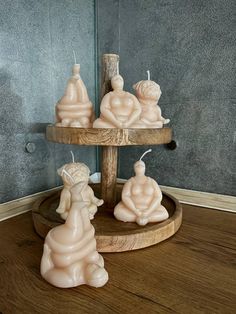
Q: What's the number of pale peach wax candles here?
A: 6